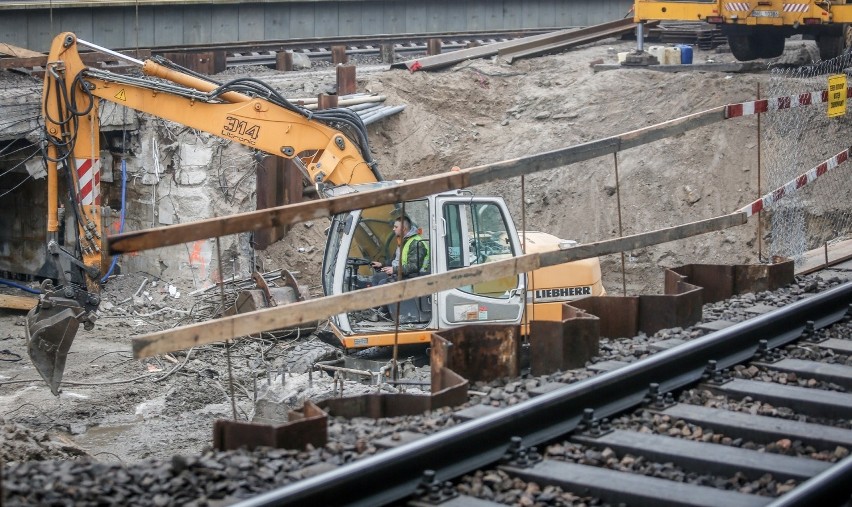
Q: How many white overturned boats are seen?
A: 0